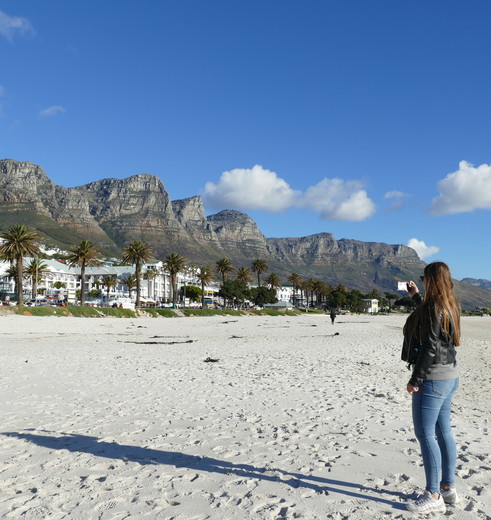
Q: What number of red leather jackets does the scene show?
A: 0